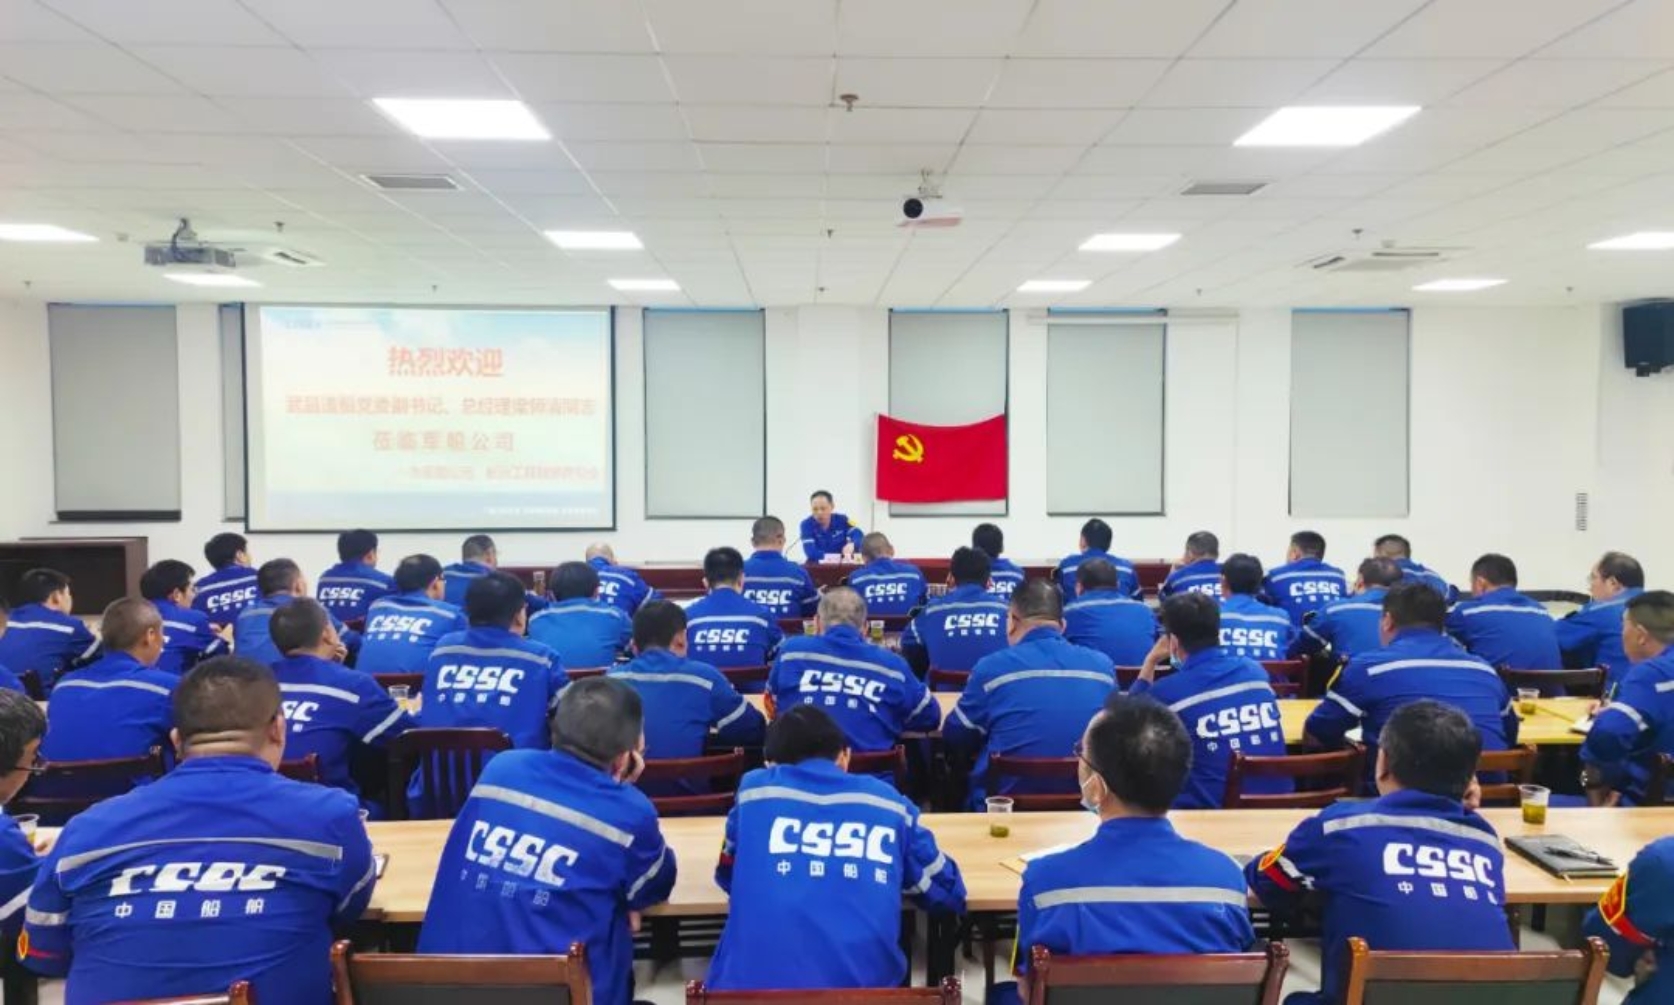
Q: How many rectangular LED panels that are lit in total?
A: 10